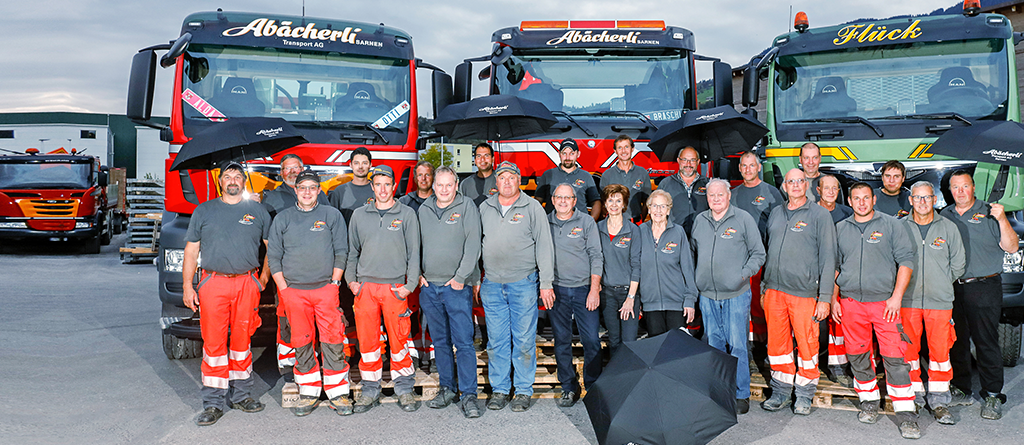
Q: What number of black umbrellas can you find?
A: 5